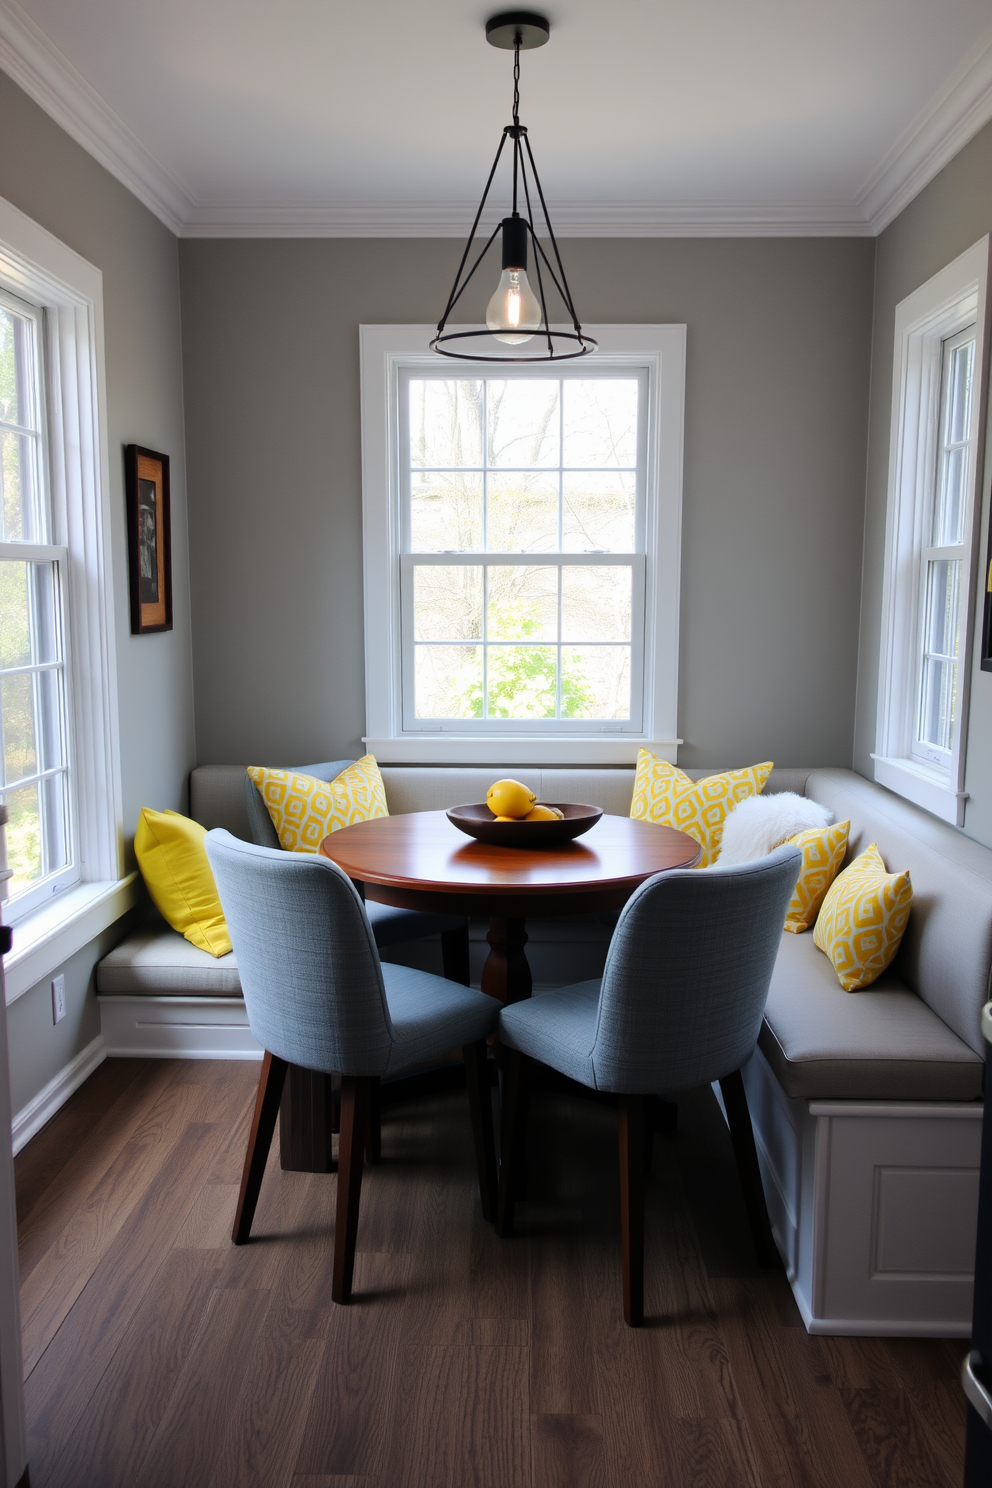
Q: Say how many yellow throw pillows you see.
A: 5